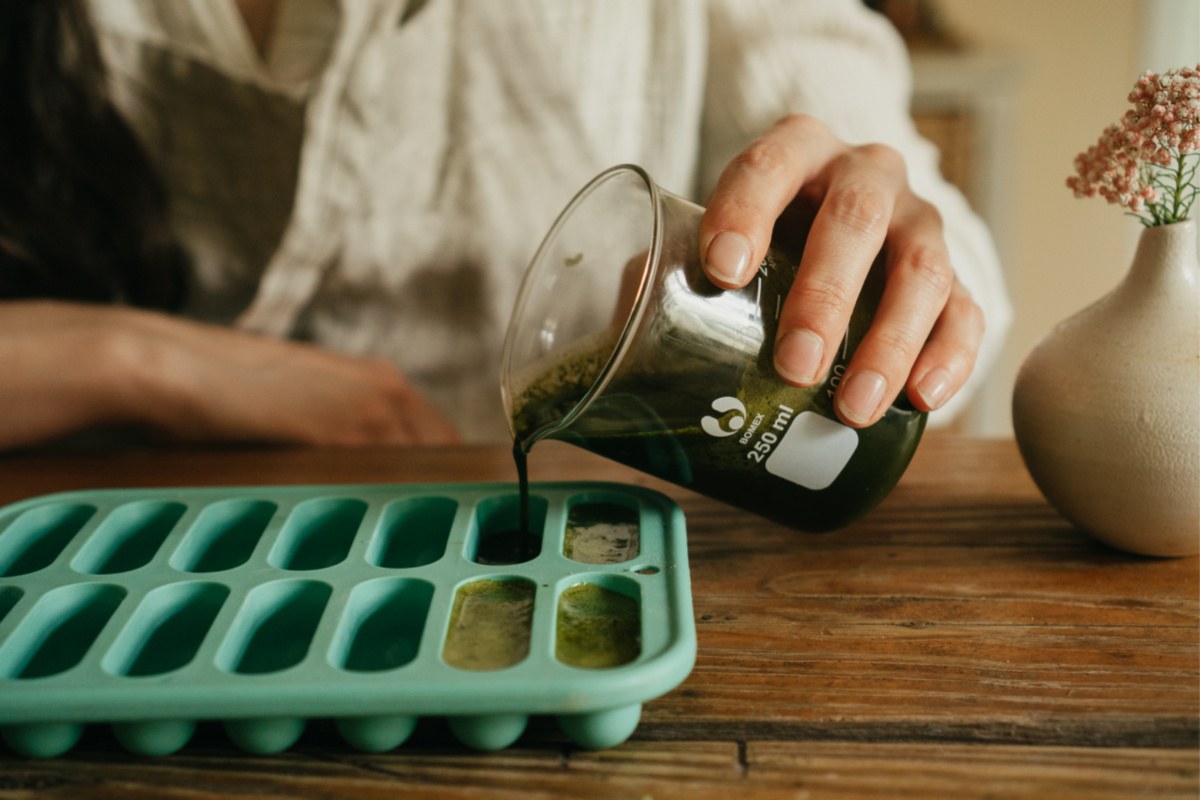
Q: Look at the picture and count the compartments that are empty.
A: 10